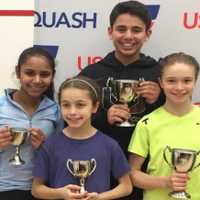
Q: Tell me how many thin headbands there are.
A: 1